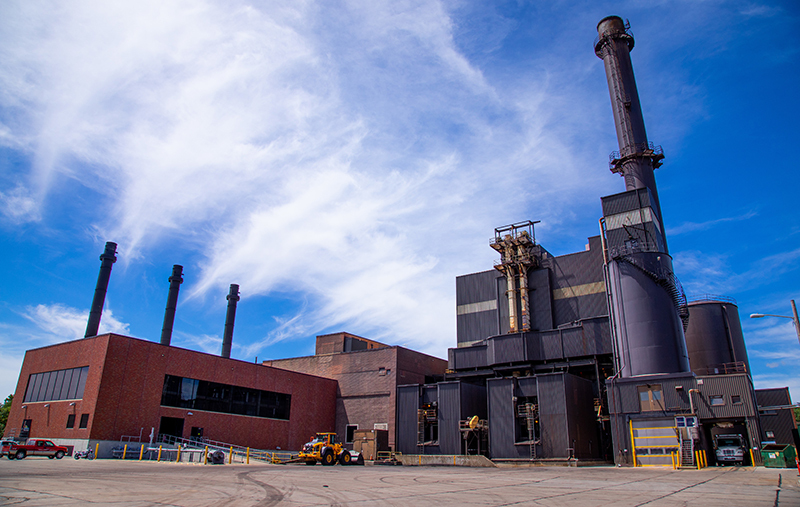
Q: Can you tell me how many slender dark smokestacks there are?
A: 3